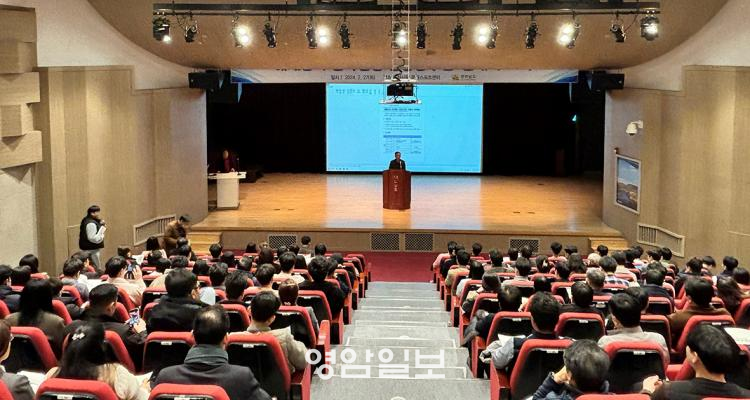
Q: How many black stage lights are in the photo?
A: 14